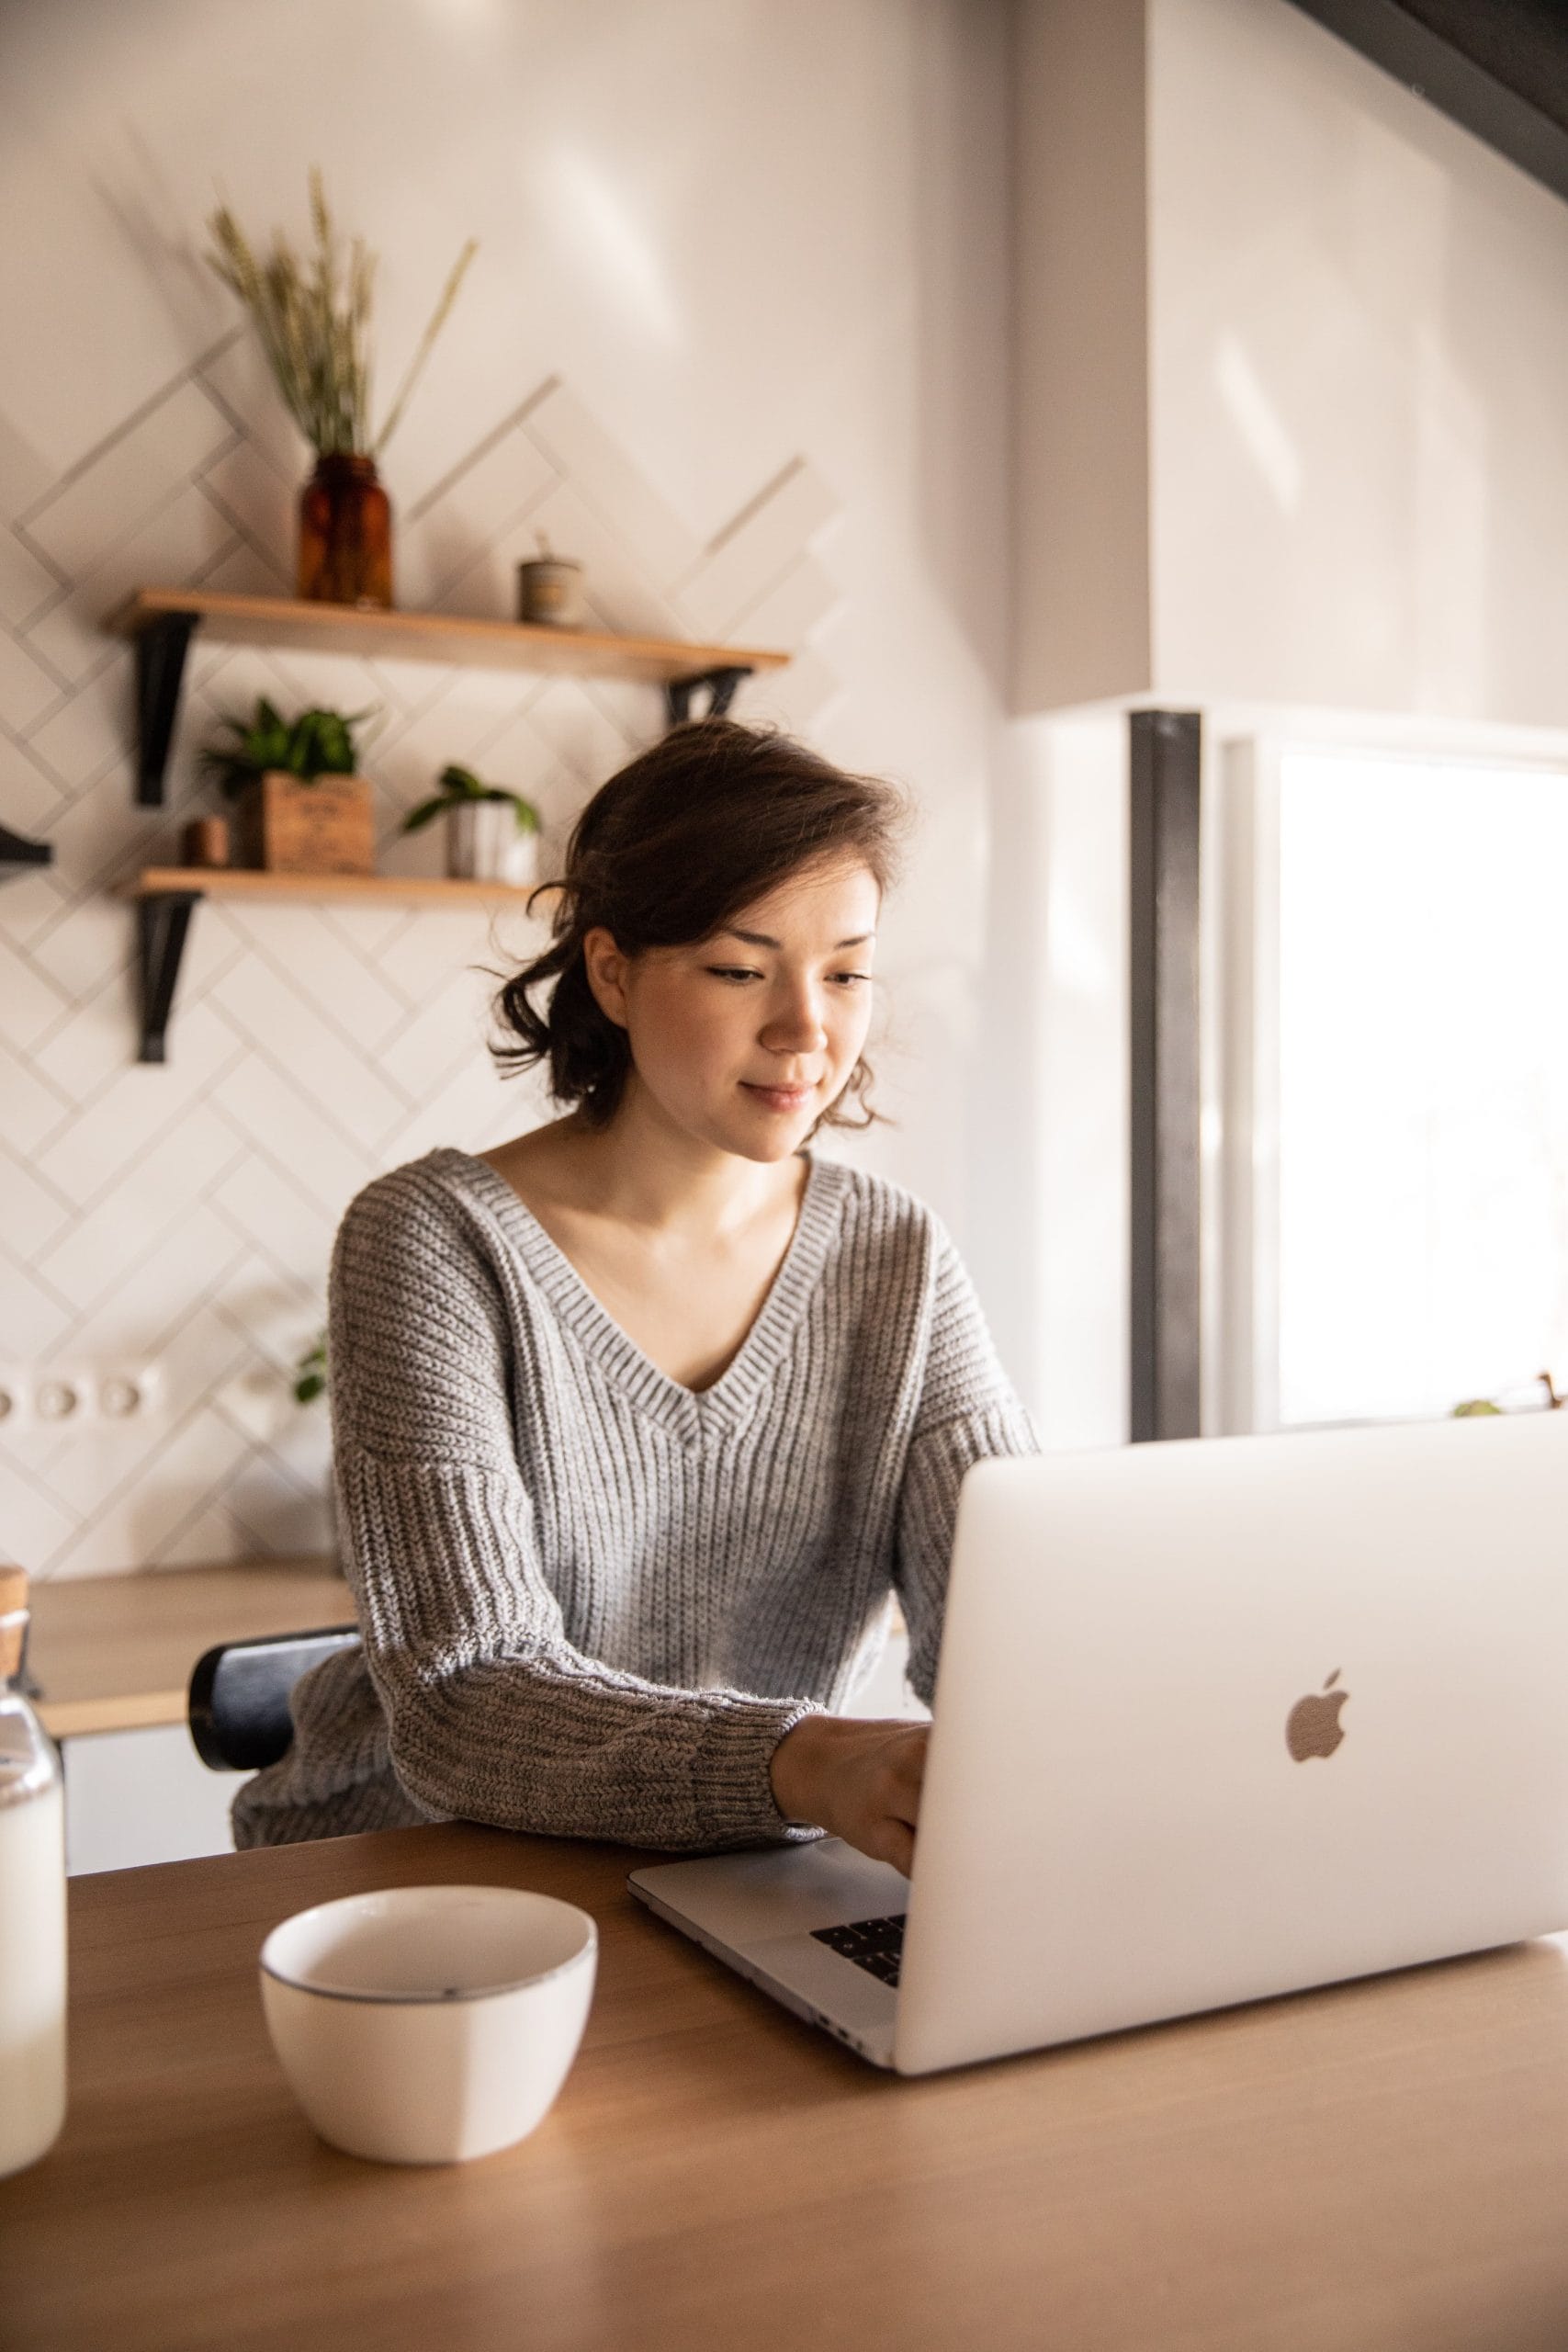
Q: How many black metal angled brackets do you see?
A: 3